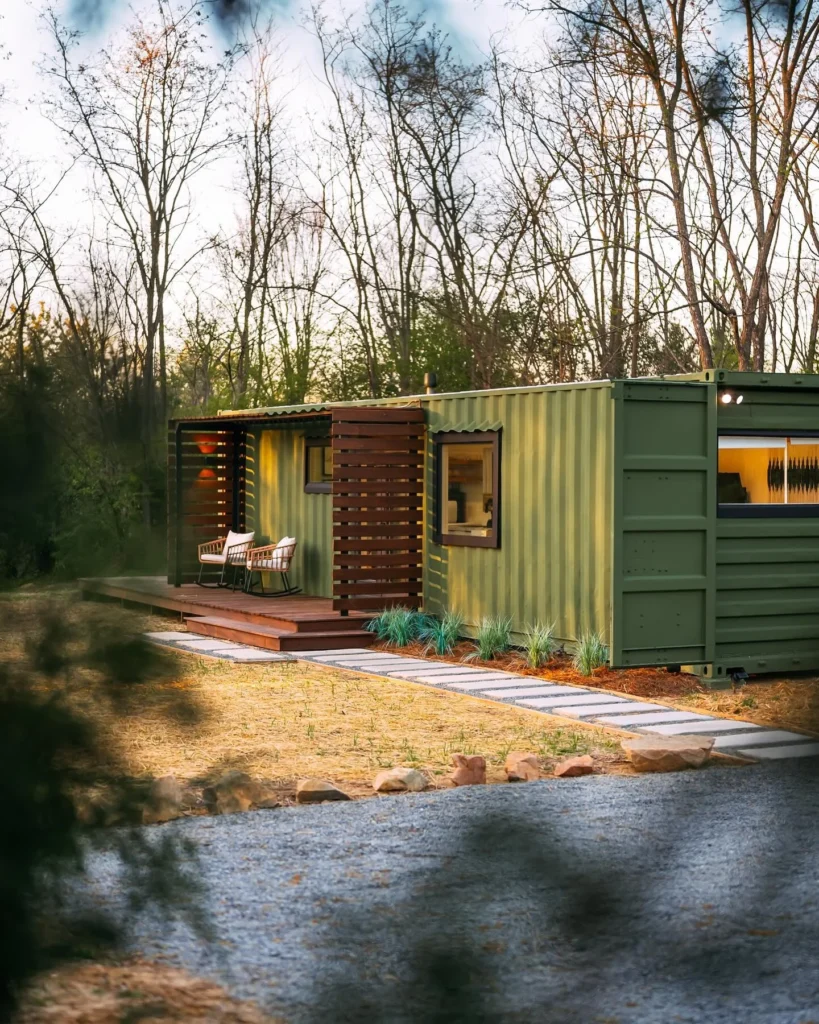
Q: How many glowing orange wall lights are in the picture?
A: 2